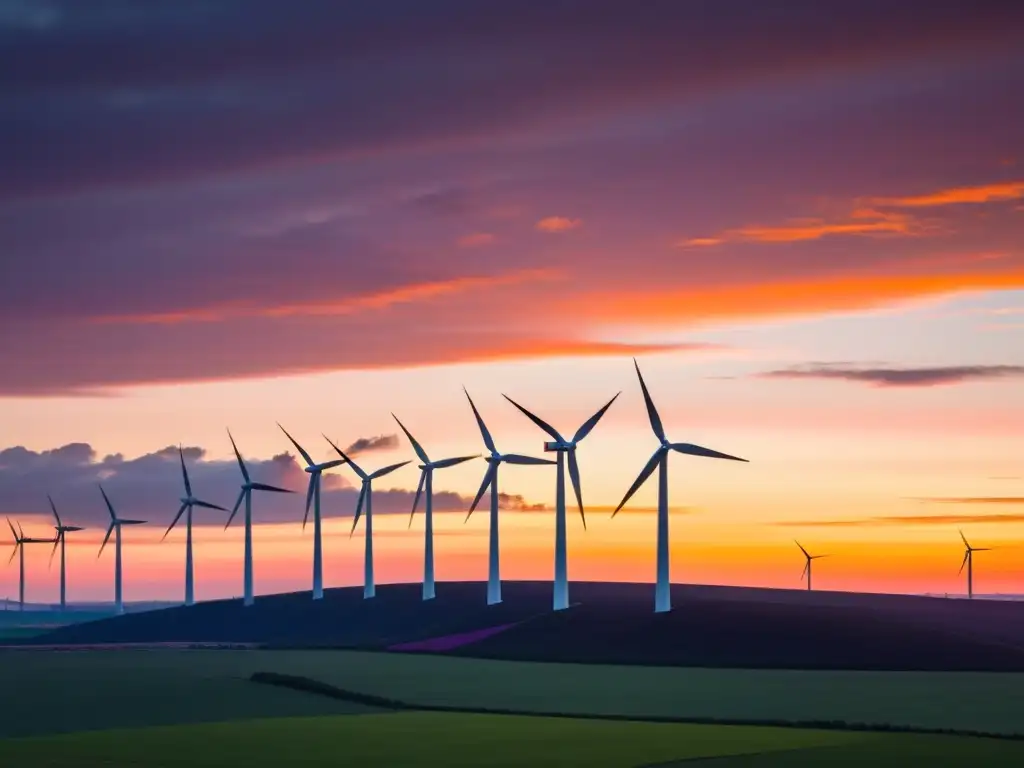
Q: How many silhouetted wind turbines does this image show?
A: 13